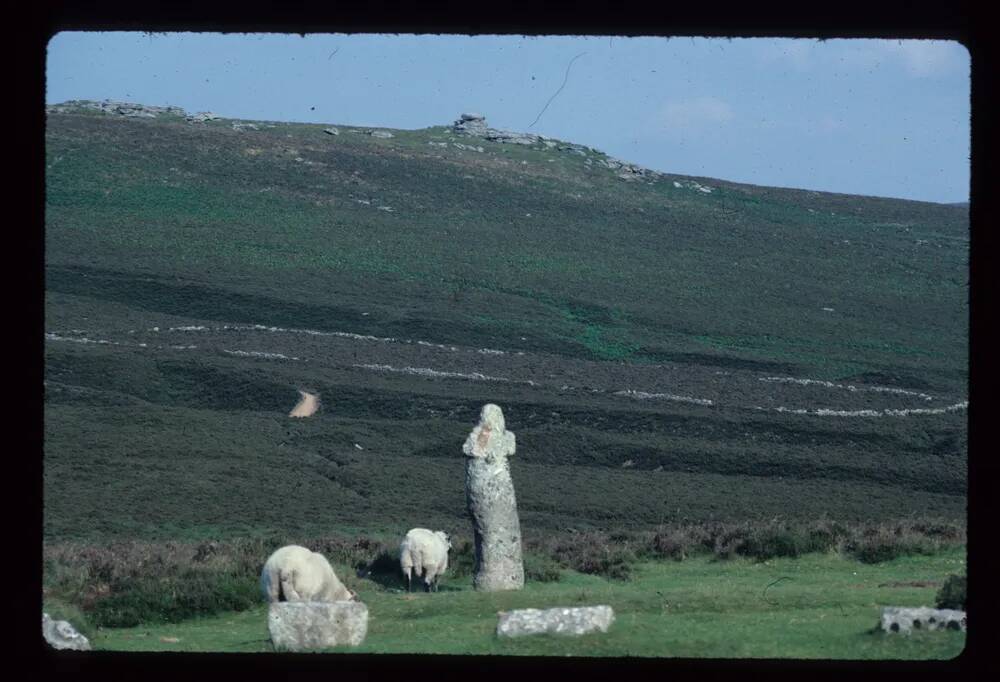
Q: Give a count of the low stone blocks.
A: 4